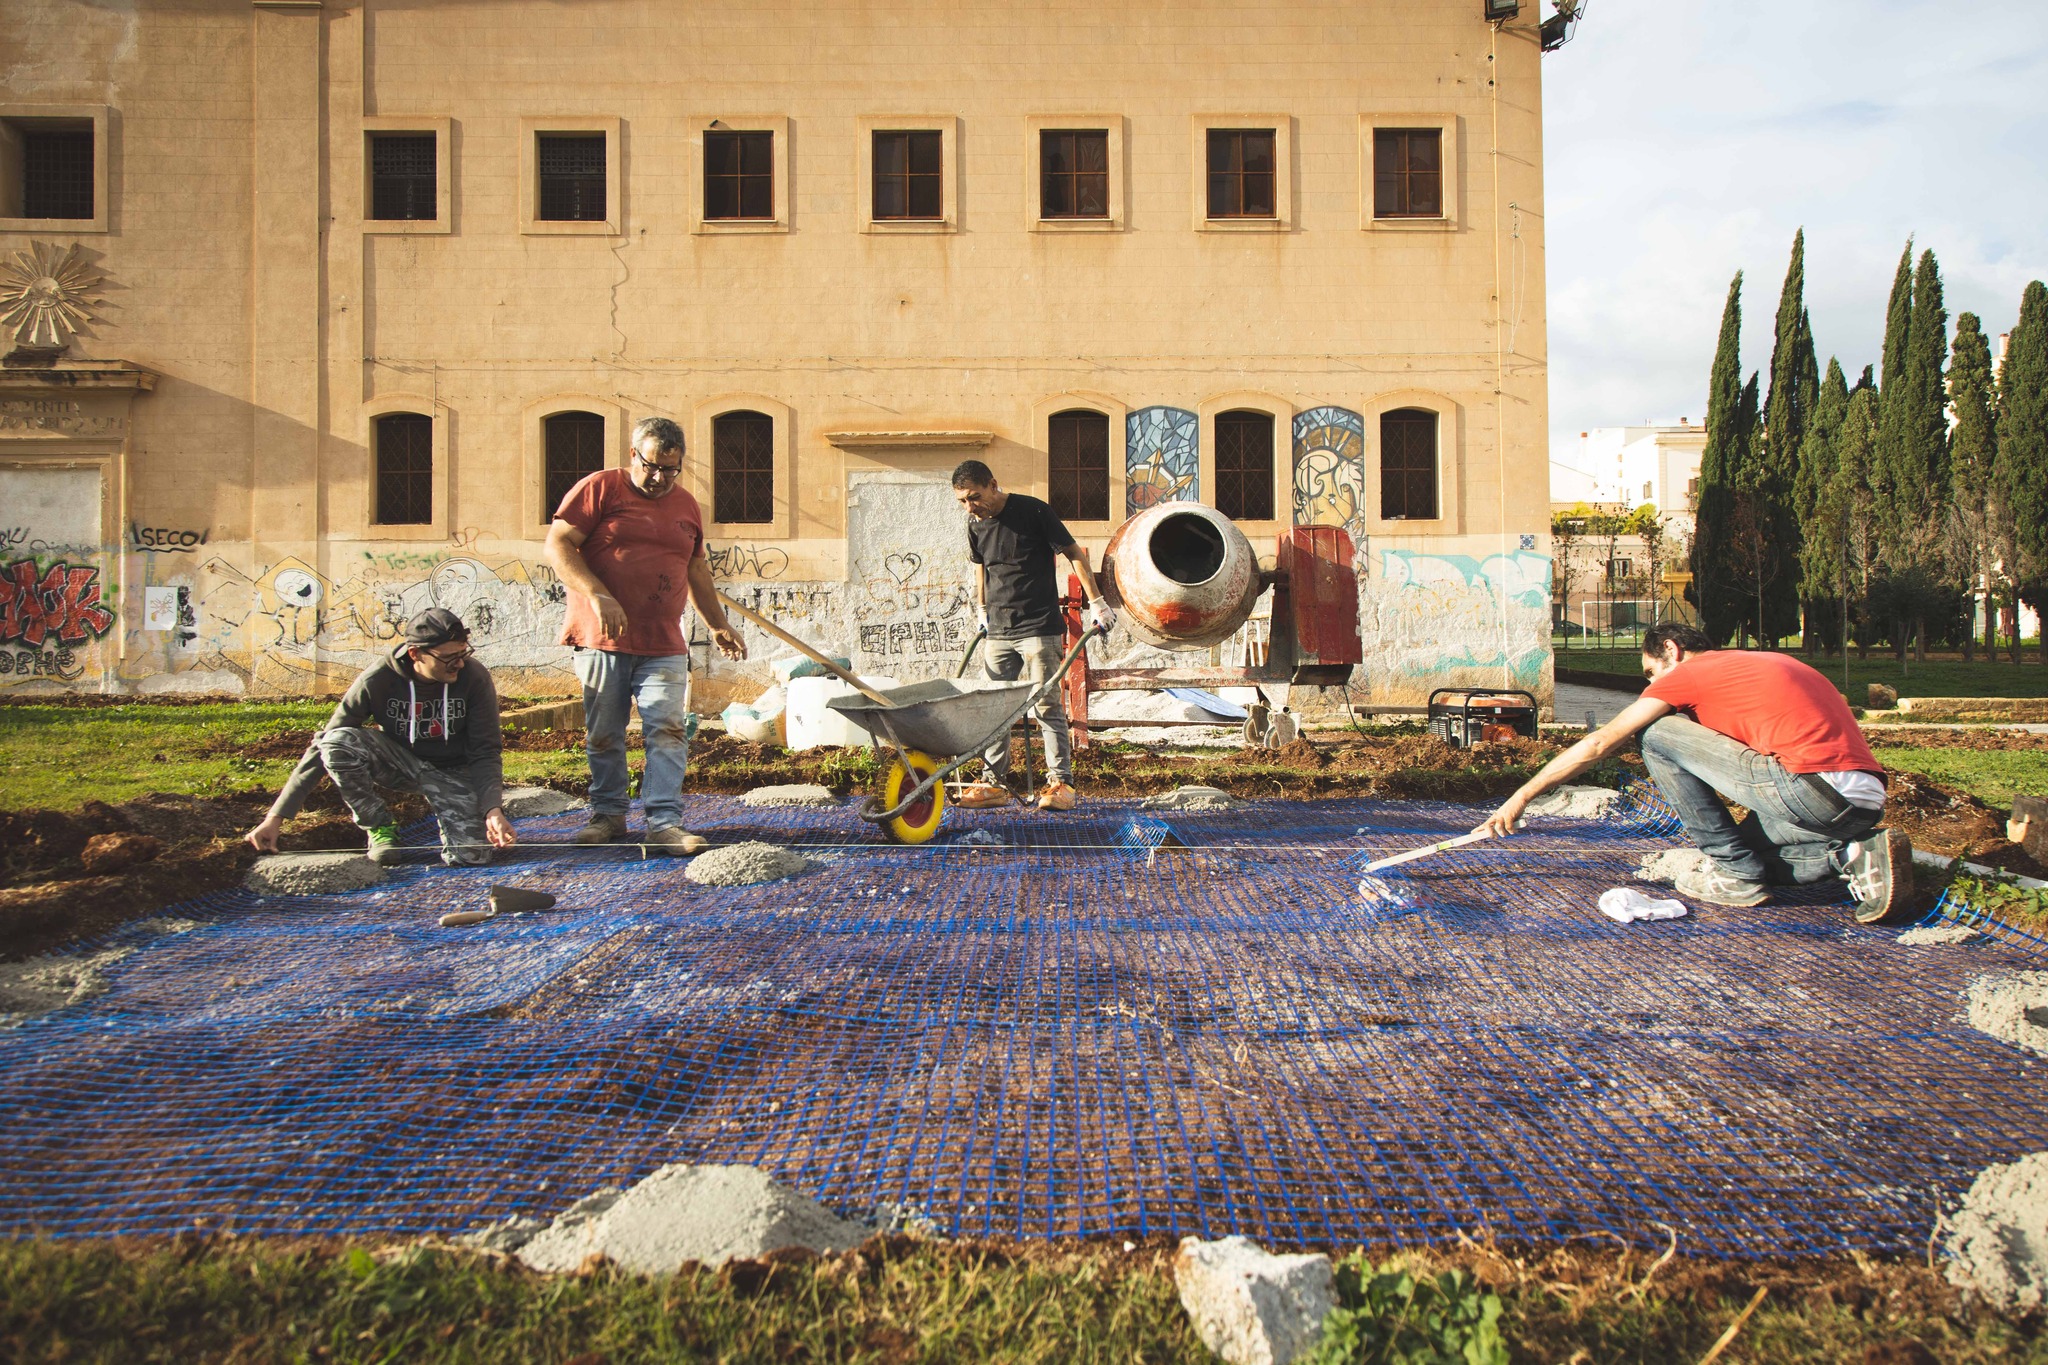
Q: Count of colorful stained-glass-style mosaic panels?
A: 2